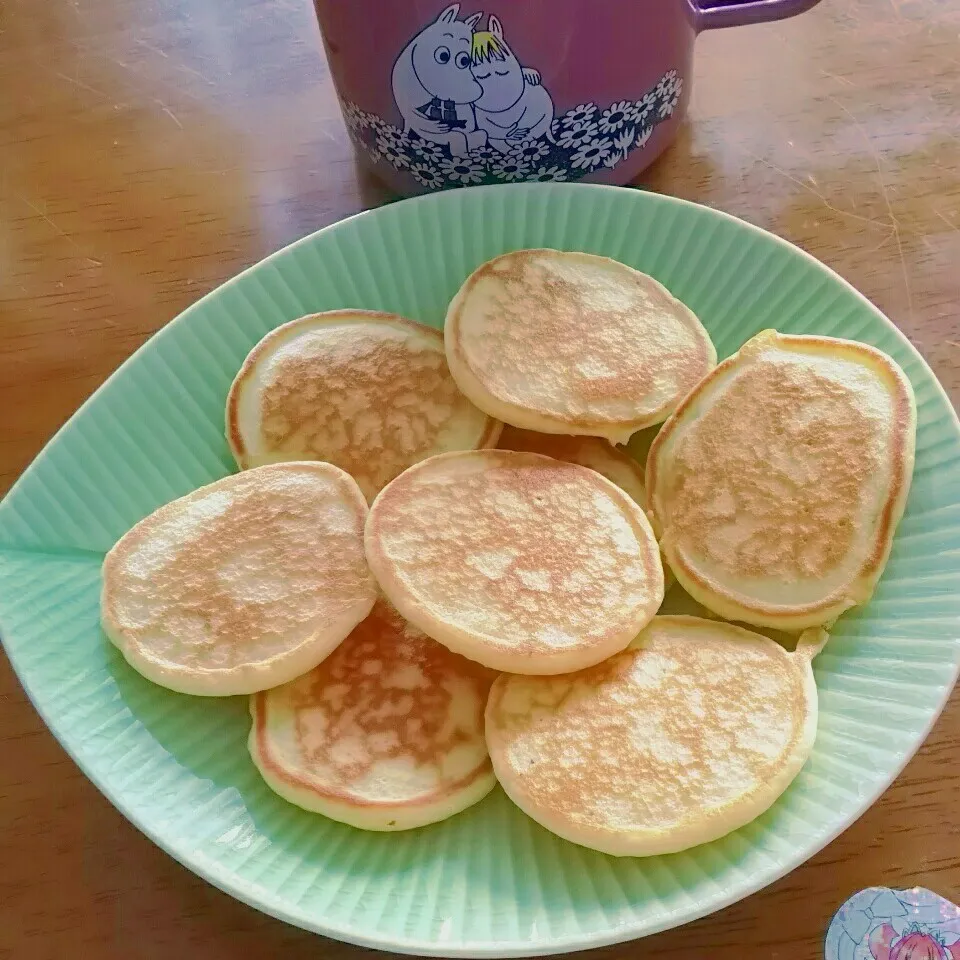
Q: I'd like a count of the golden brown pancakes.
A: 8